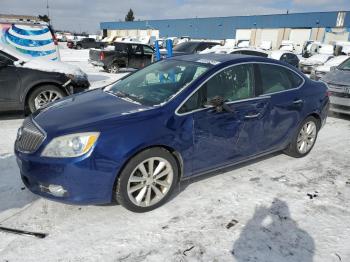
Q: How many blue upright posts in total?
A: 2